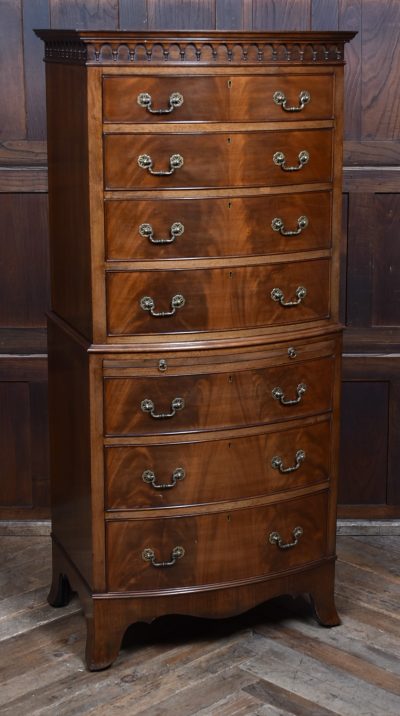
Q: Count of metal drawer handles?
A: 14